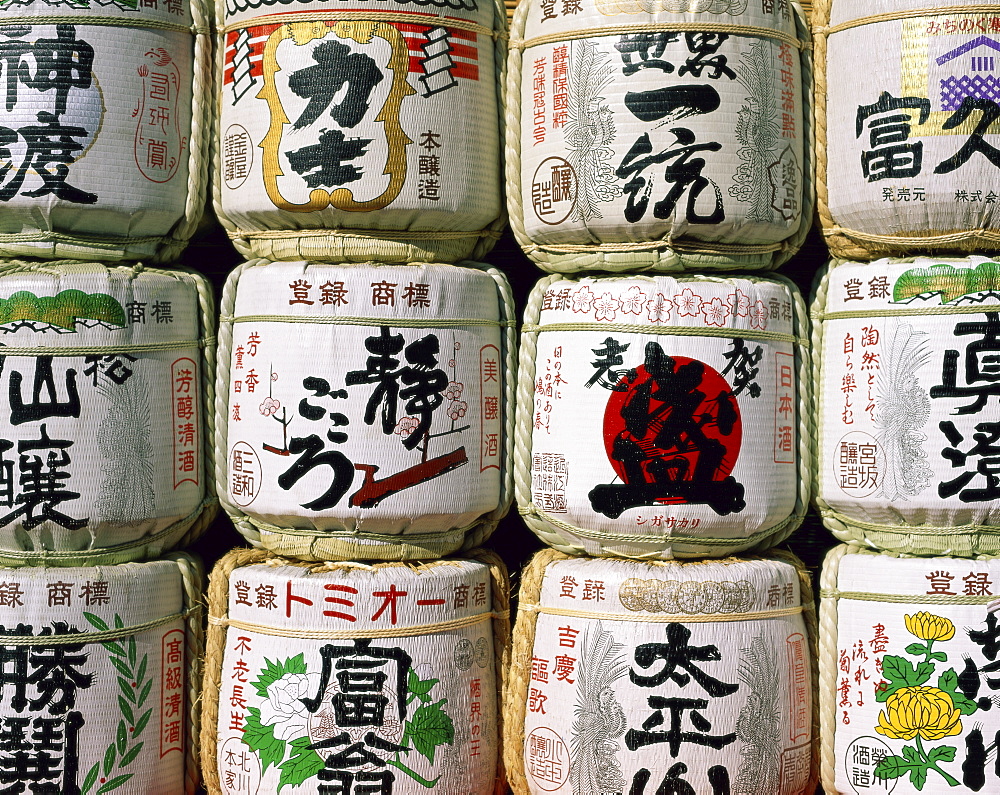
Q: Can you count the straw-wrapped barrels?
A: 12